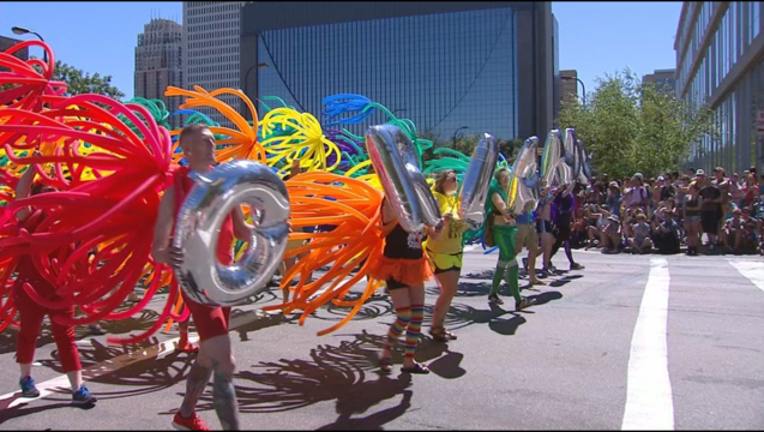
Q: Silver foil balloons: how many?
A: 7